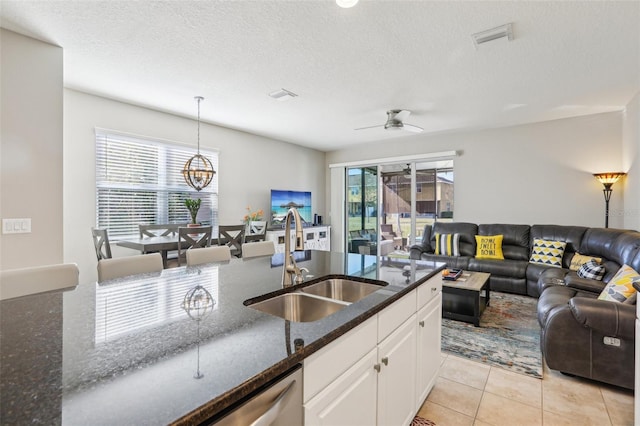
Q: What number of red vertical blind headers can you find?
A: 0